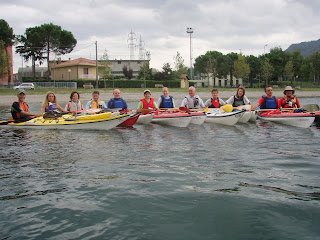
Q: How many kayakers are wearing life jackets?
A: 12